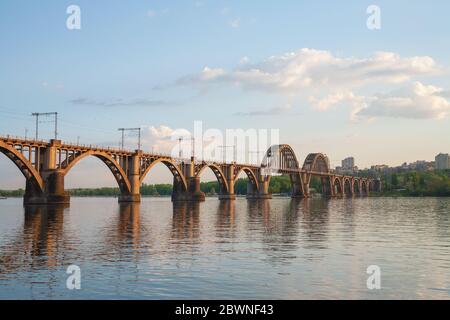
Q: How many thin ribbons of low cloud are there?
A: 2